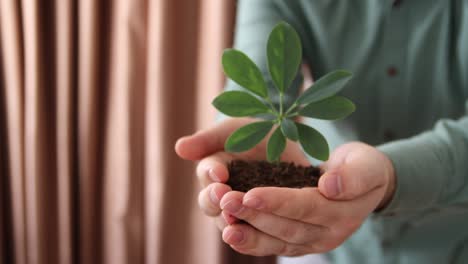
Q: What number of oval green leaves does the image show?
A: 9